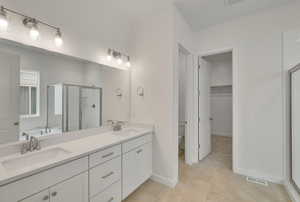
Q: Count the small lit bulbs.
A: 6